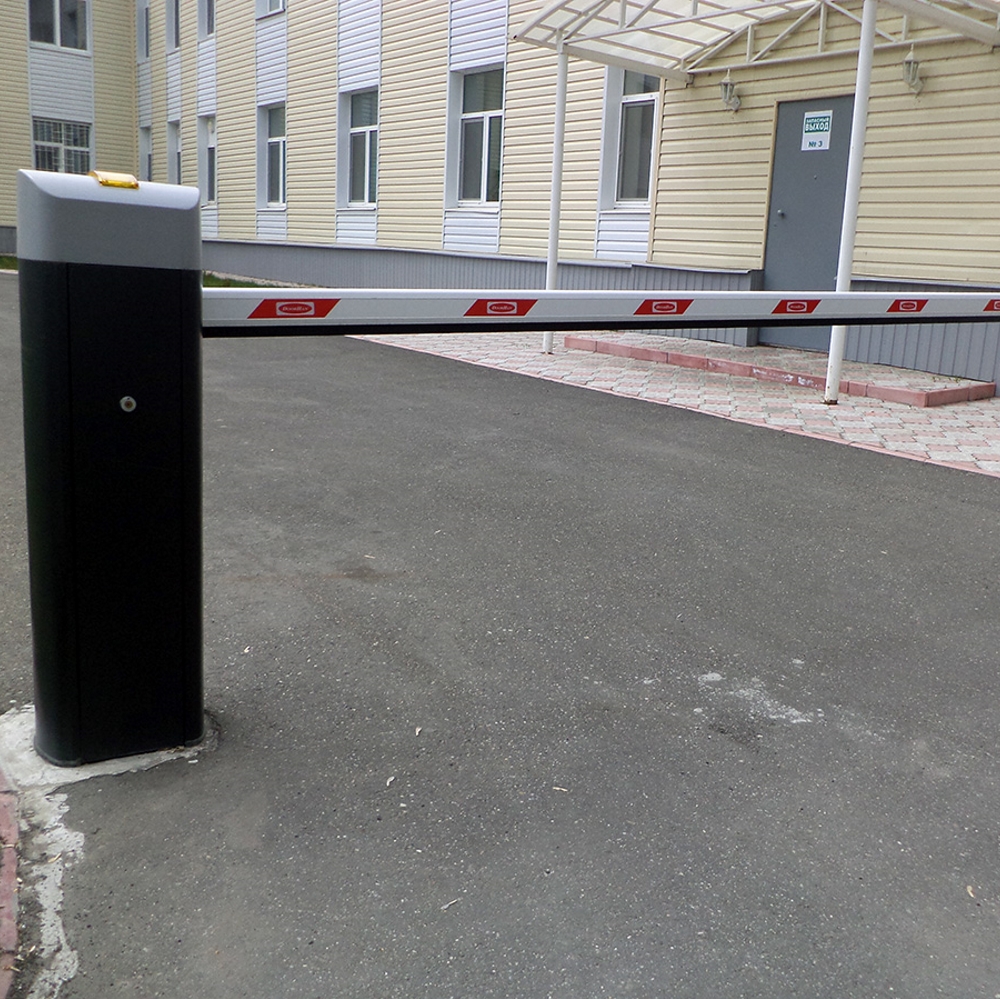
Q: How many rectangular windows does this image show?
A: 13